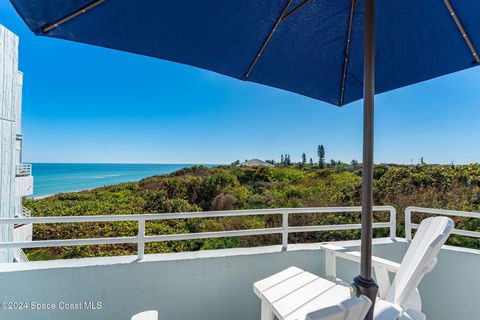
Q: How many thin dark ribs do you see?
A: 4